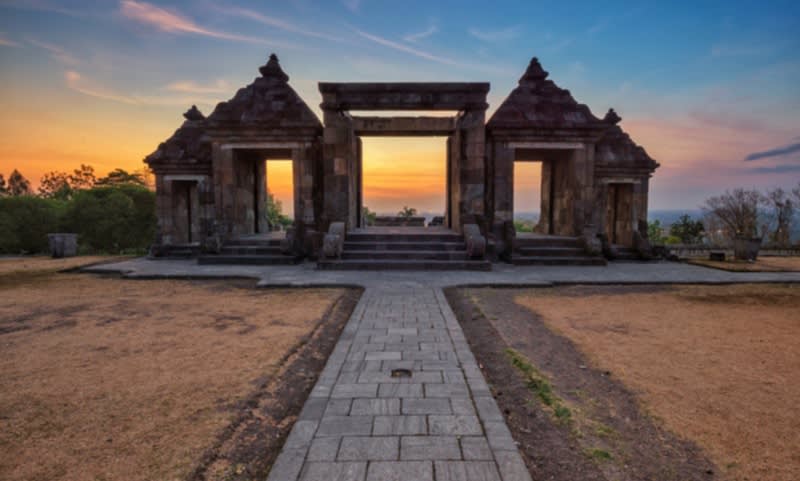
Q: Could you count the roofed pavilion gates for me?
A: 4